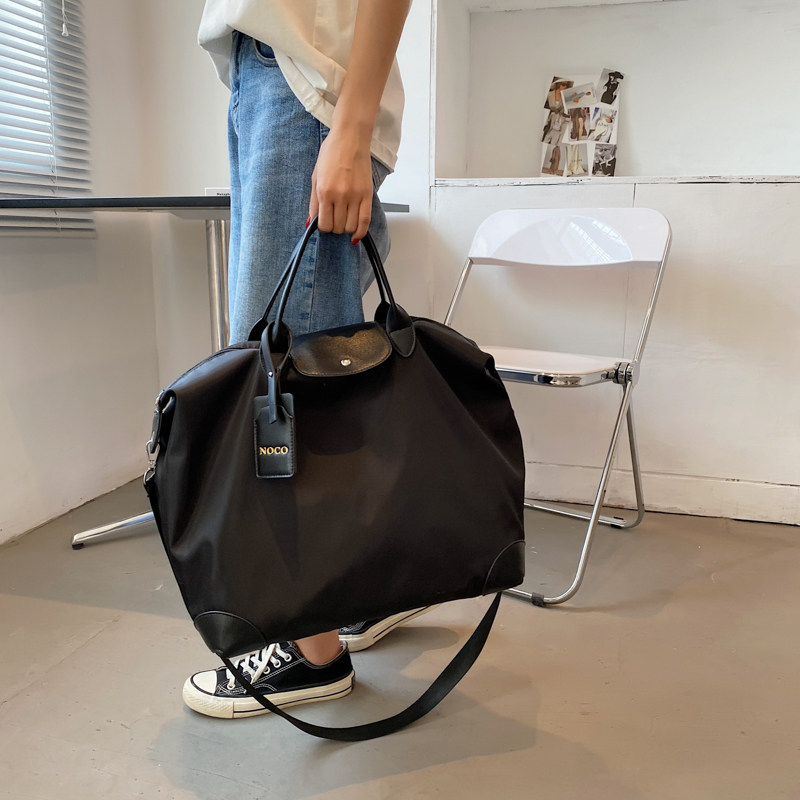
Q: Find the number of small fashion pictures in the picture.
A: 9